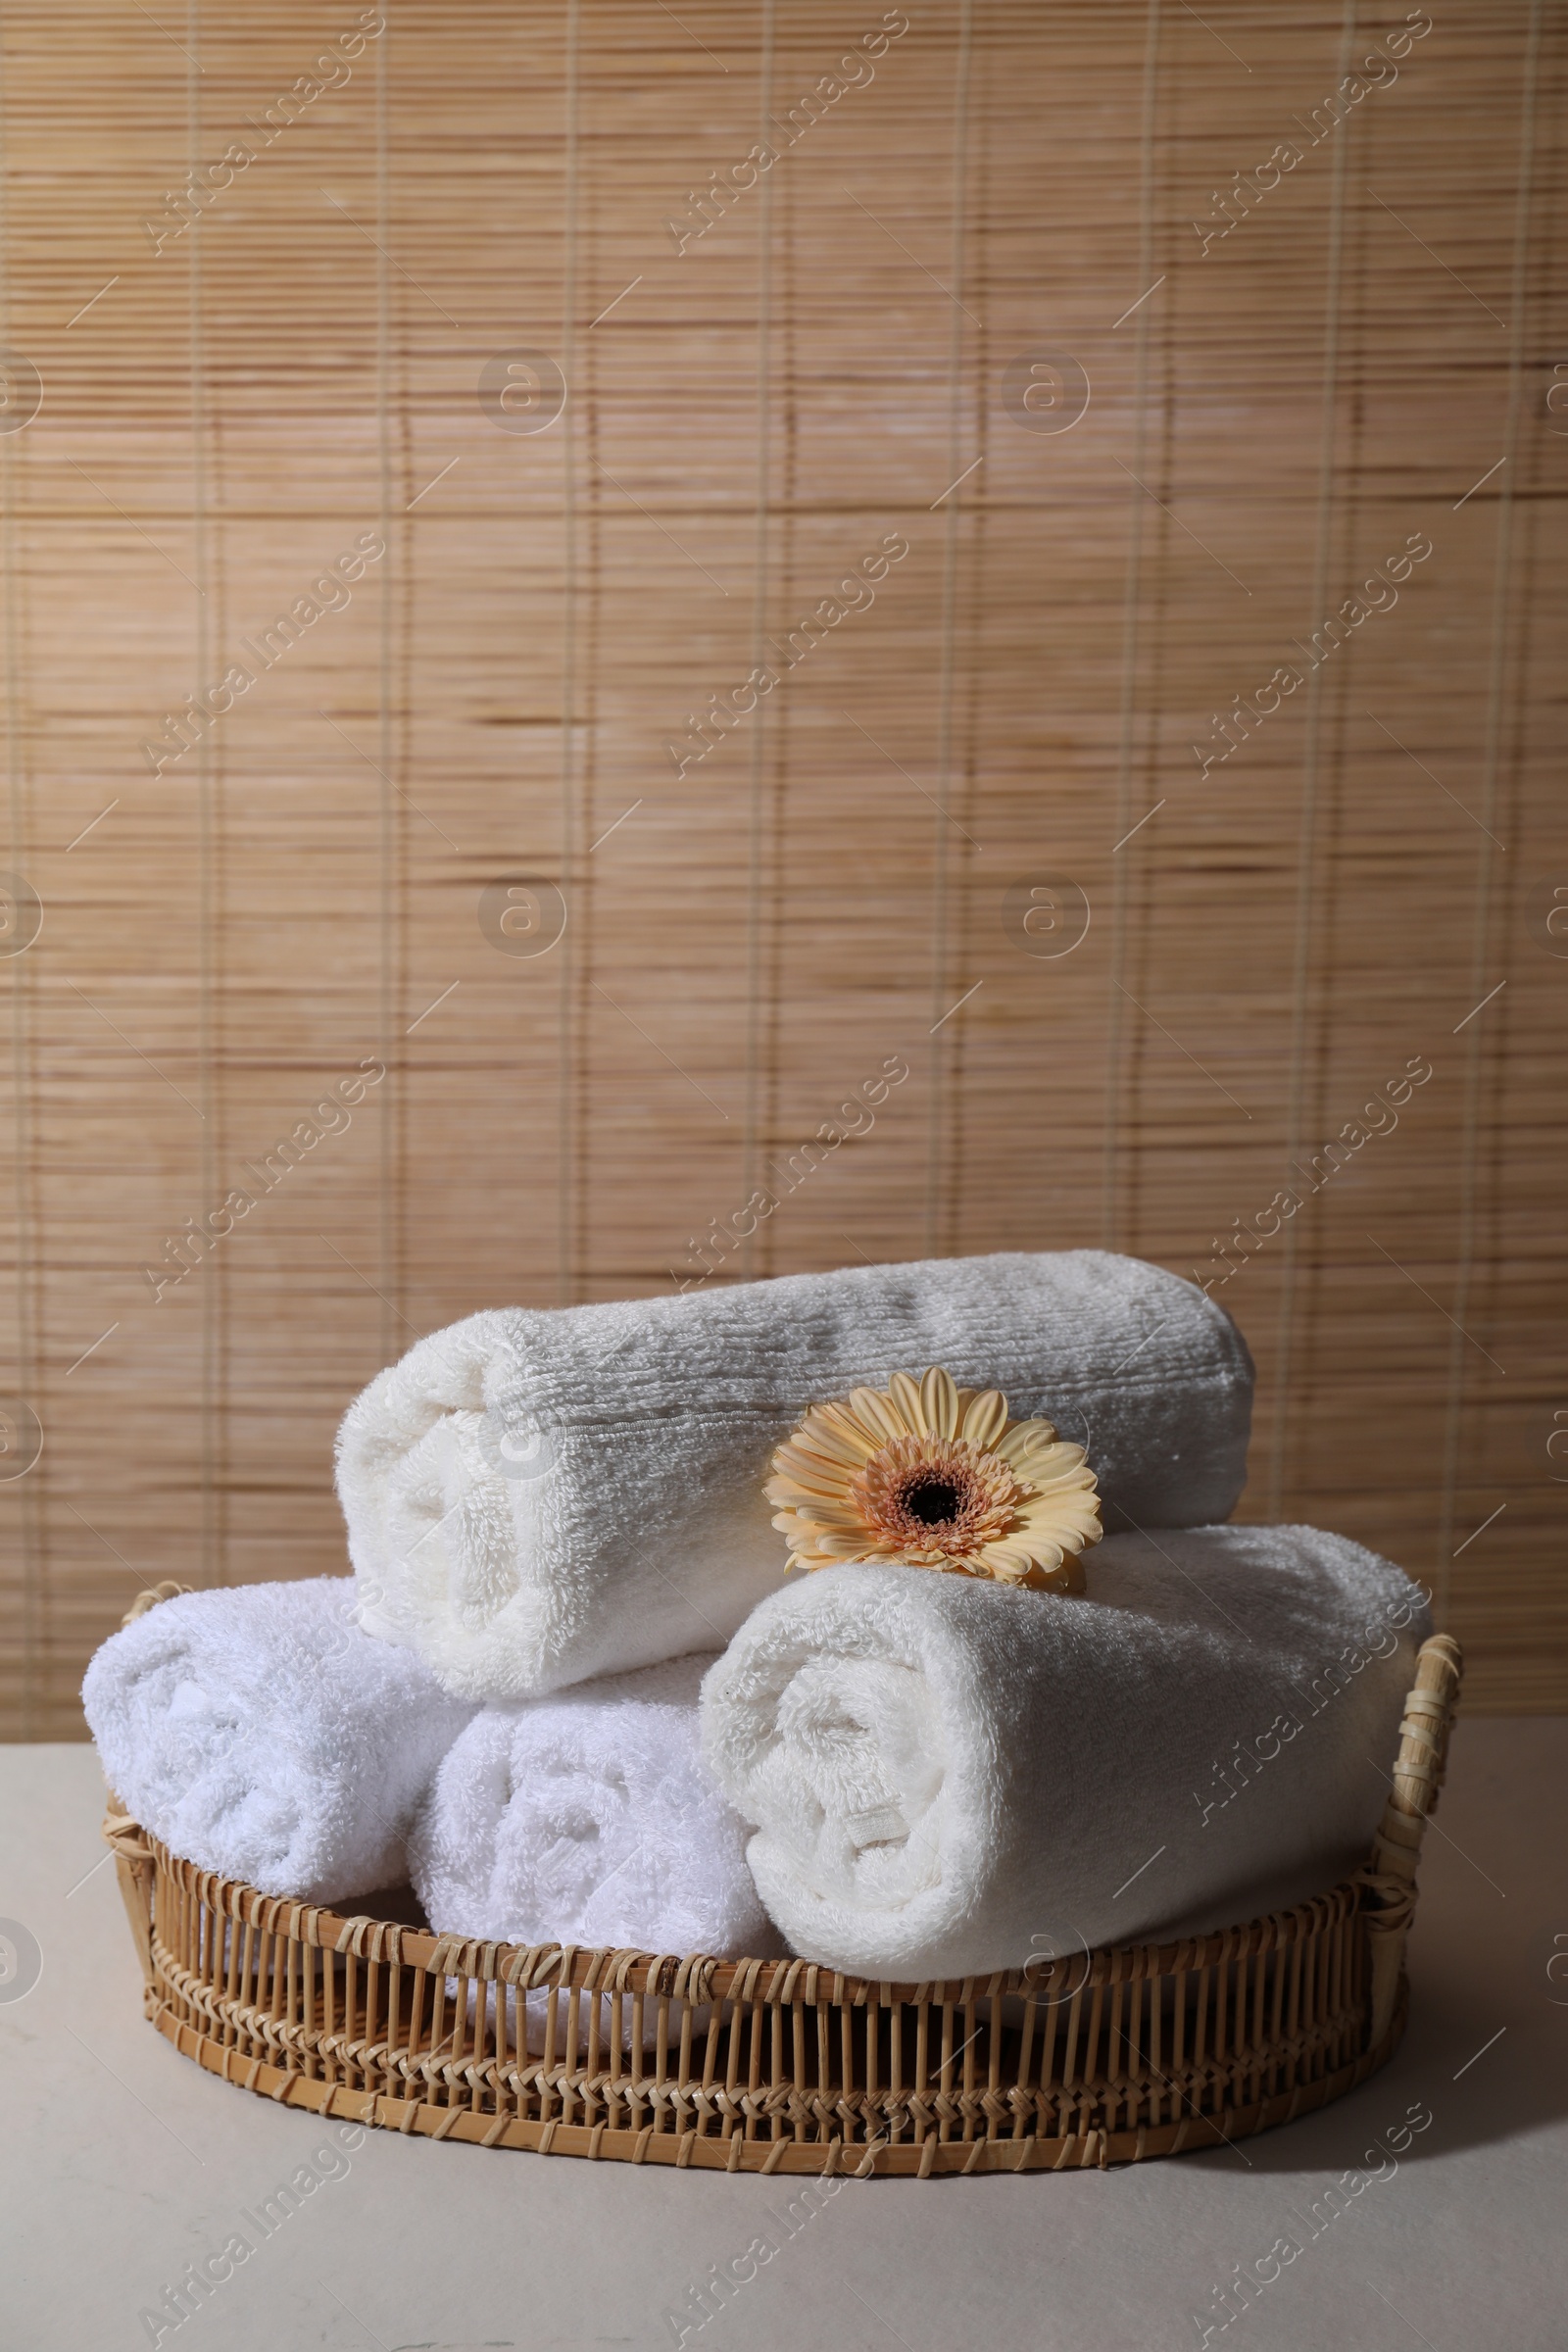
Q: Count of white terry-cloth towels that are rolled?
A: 4